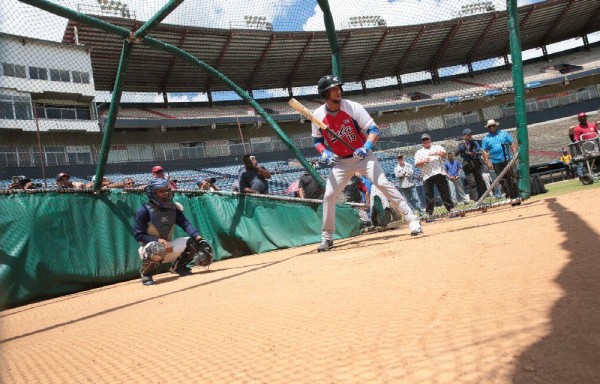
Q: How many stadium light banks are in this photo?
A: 4